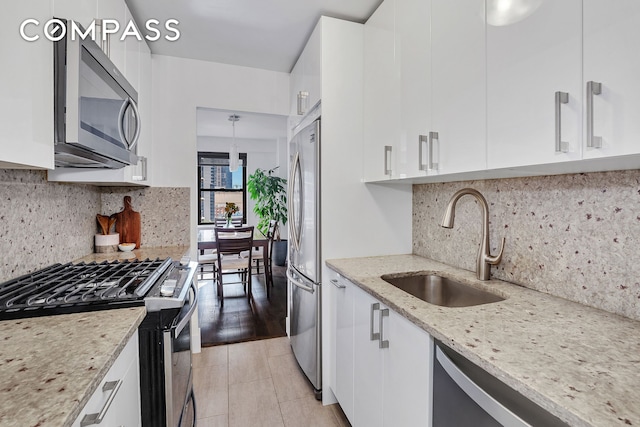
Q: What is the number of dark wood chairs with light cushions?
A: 4